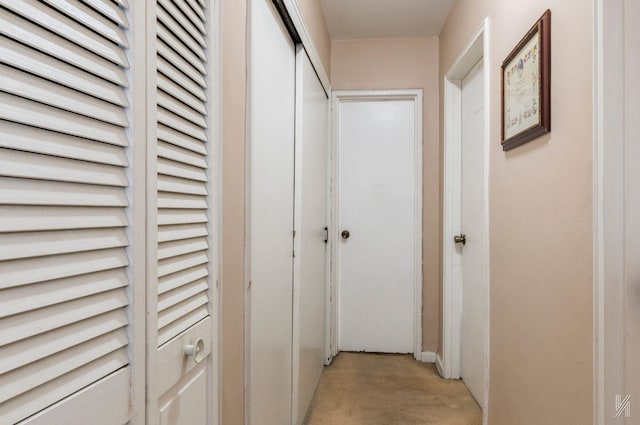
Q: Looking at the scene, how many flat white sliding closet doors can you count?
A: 2